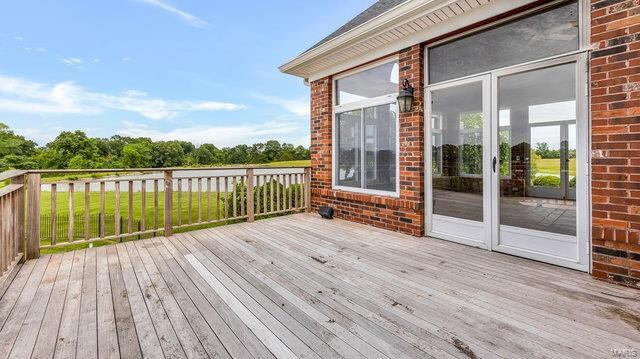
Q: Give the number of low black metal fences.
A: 1